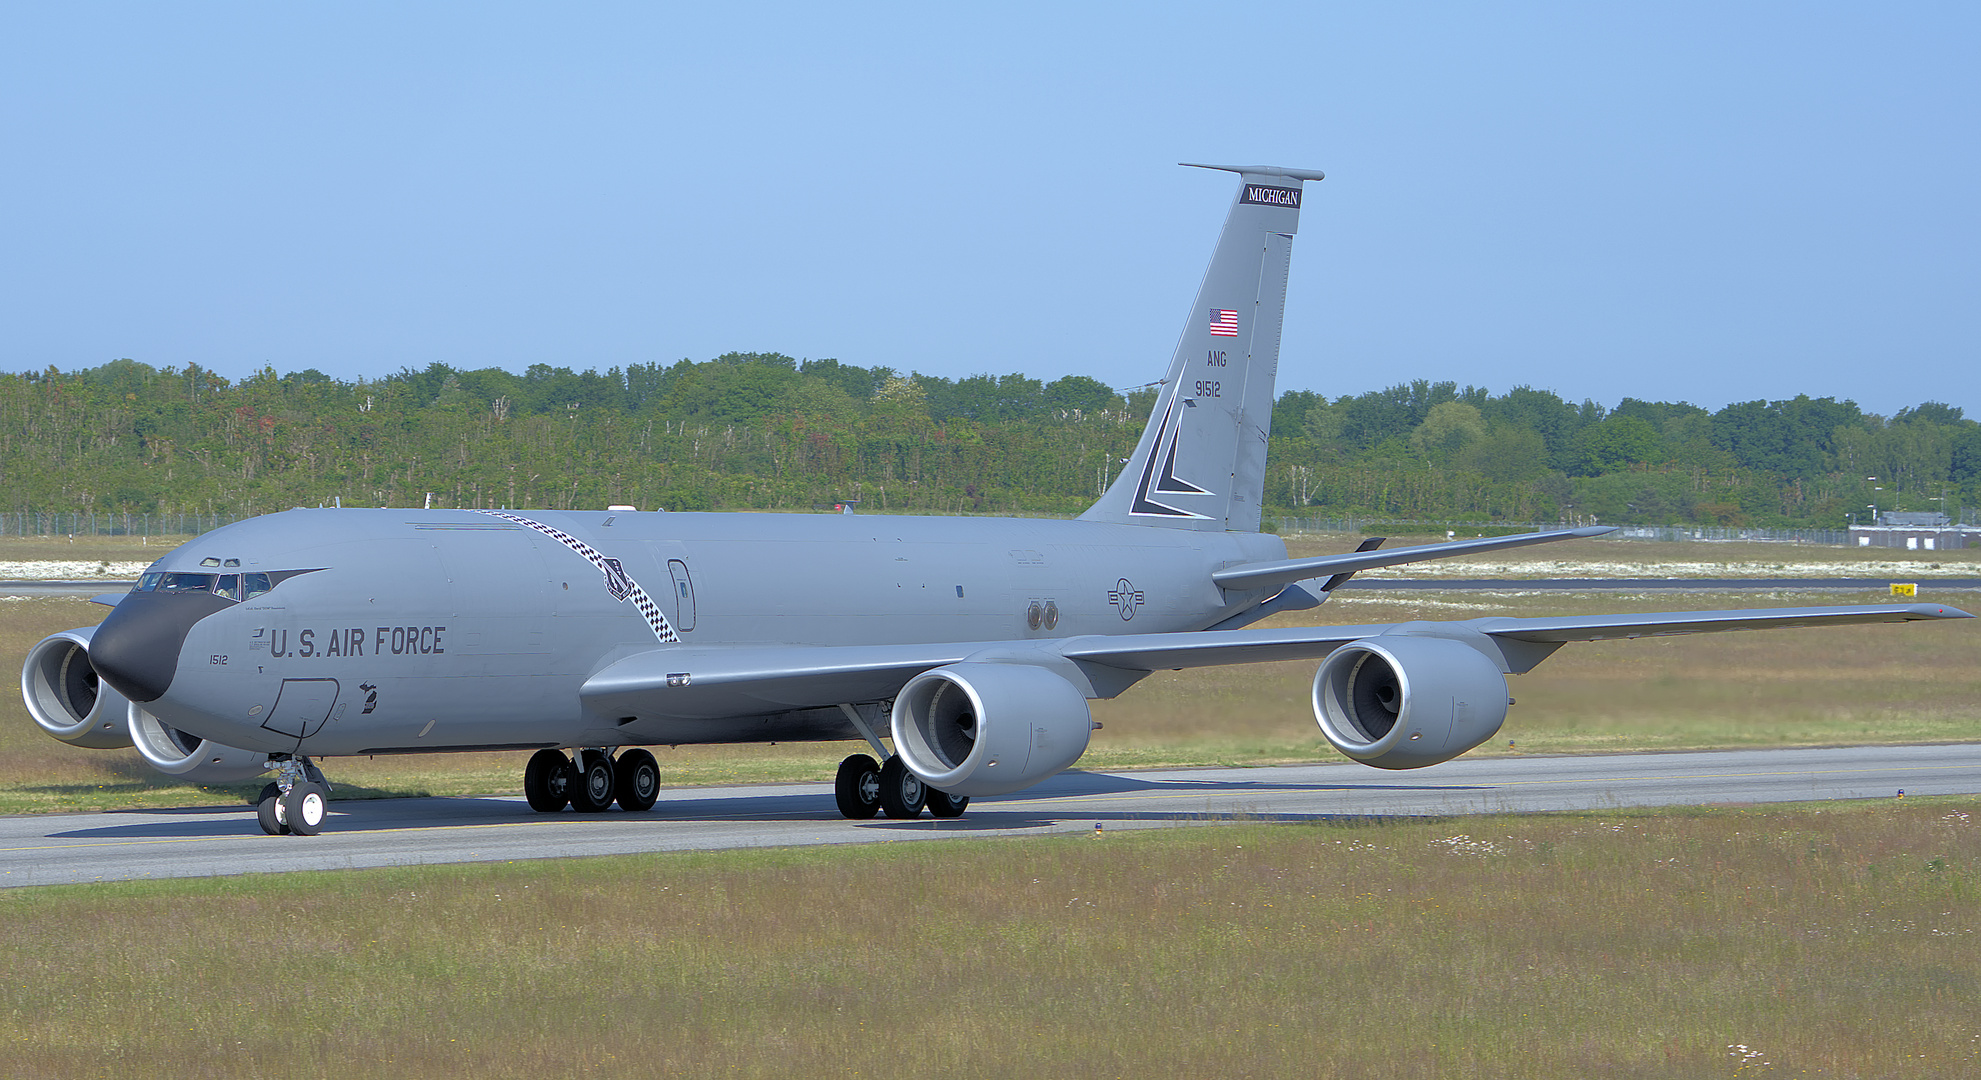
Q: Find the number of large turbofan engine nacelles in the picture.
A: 4